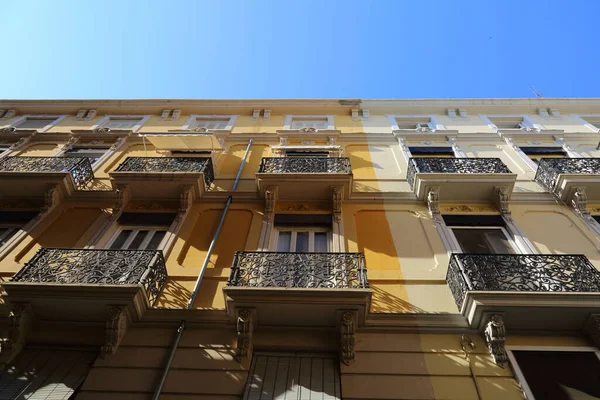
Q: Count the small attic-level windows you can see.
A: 7